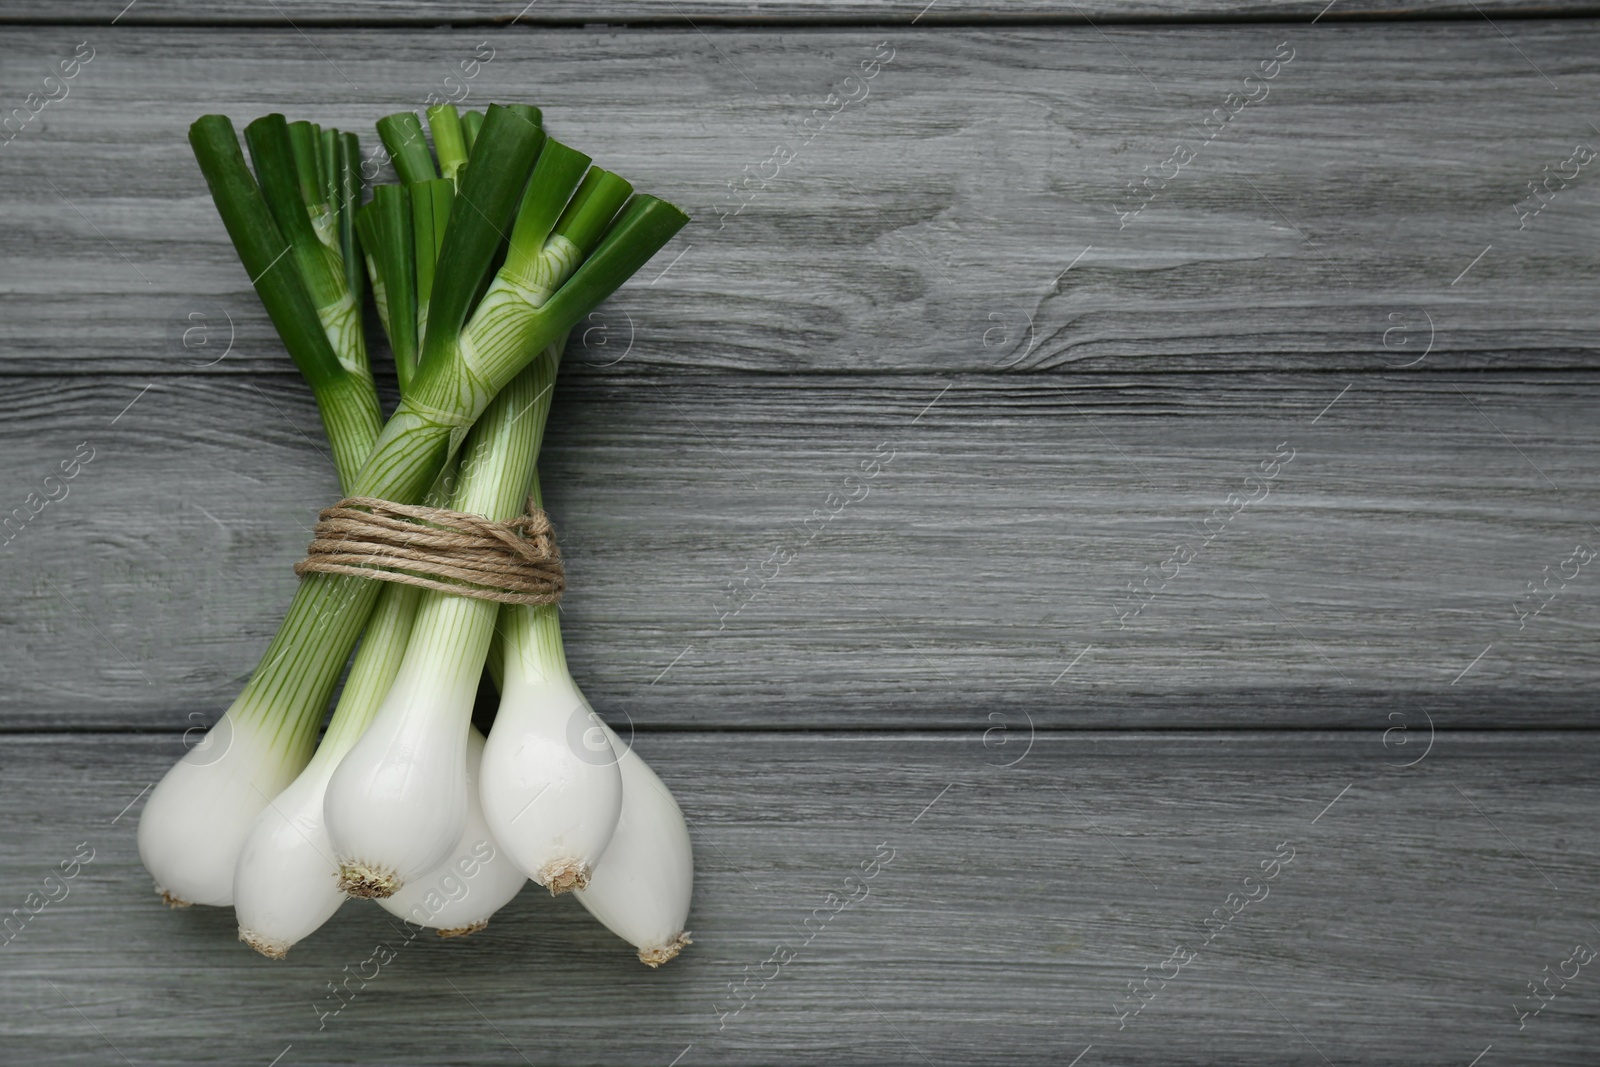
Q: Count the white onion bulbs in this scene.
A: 6